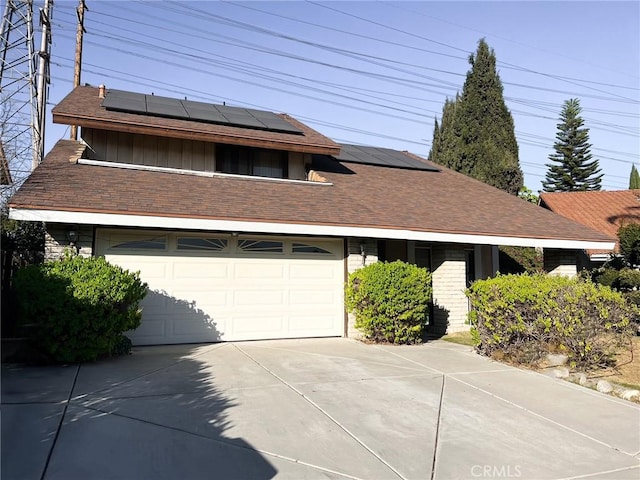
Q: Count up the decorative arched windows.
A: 4